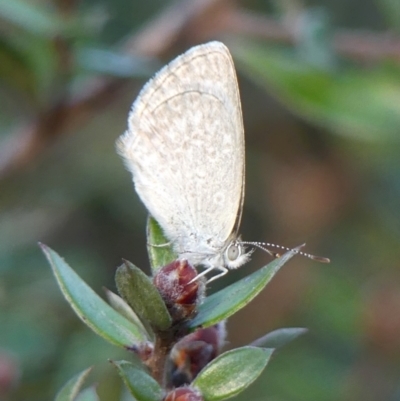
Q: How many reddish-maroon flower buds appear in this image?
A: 3